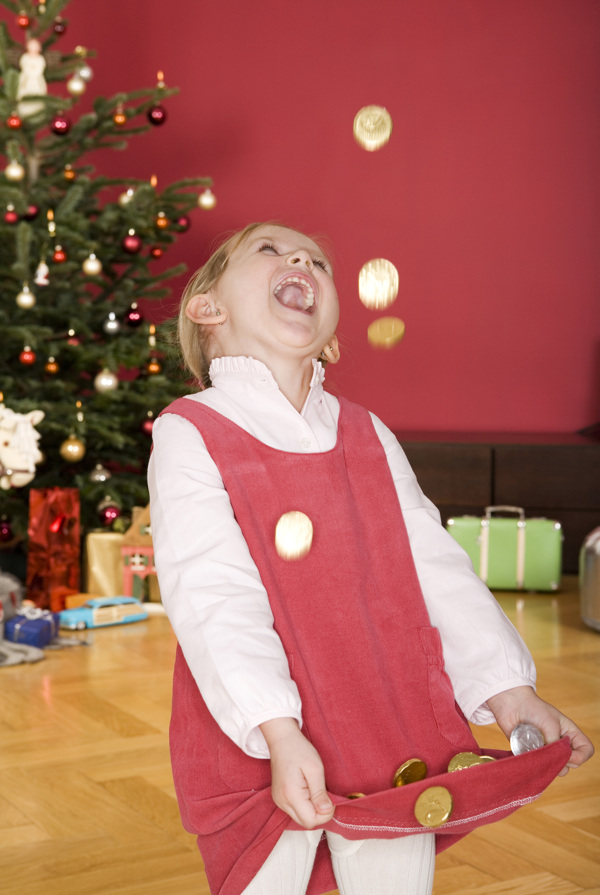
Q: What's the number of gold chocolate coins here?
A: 9